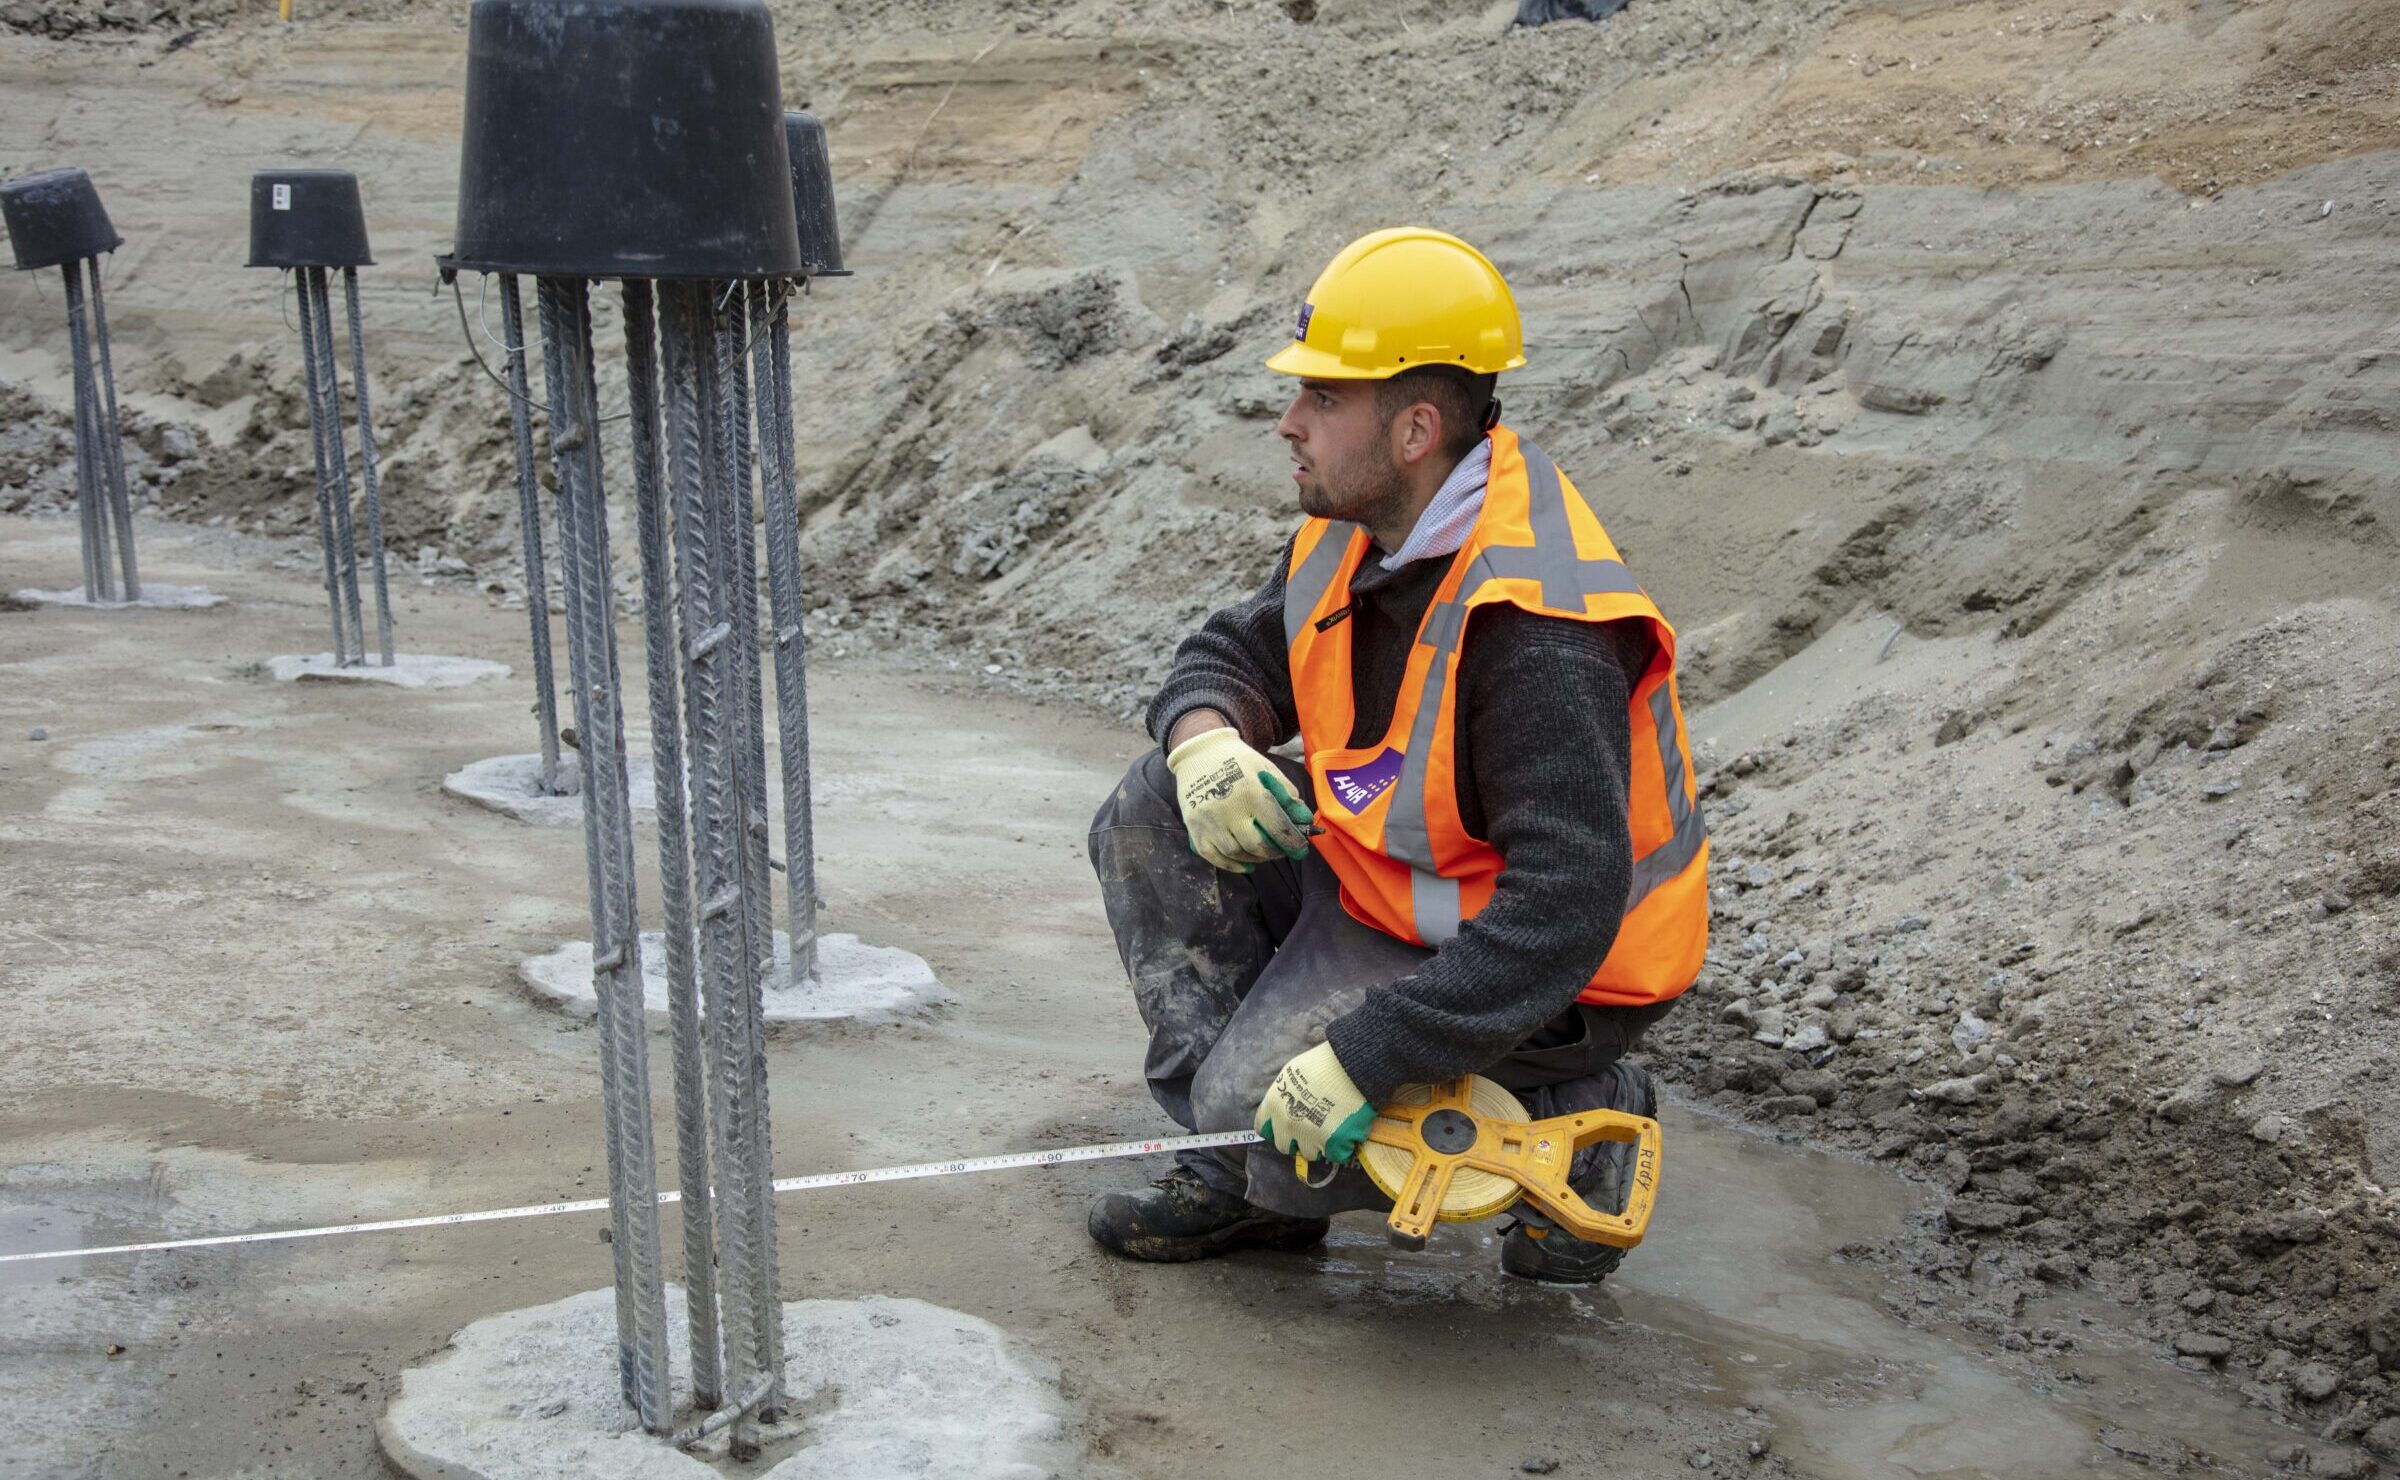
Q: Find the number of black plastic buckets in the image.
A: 4